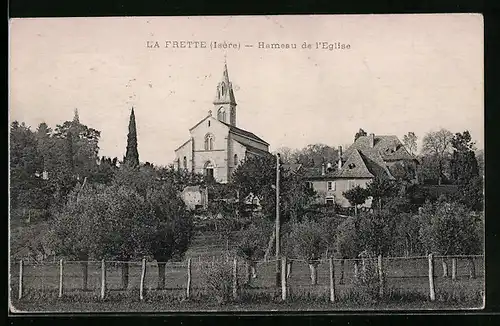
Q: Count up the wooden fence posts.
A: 10